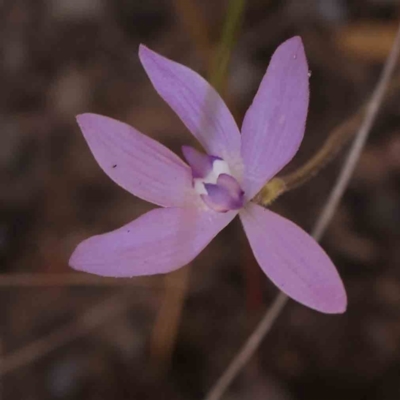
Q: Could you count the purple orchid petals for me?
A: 5